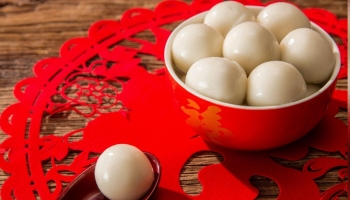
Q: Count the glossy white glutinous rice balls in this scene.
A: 8